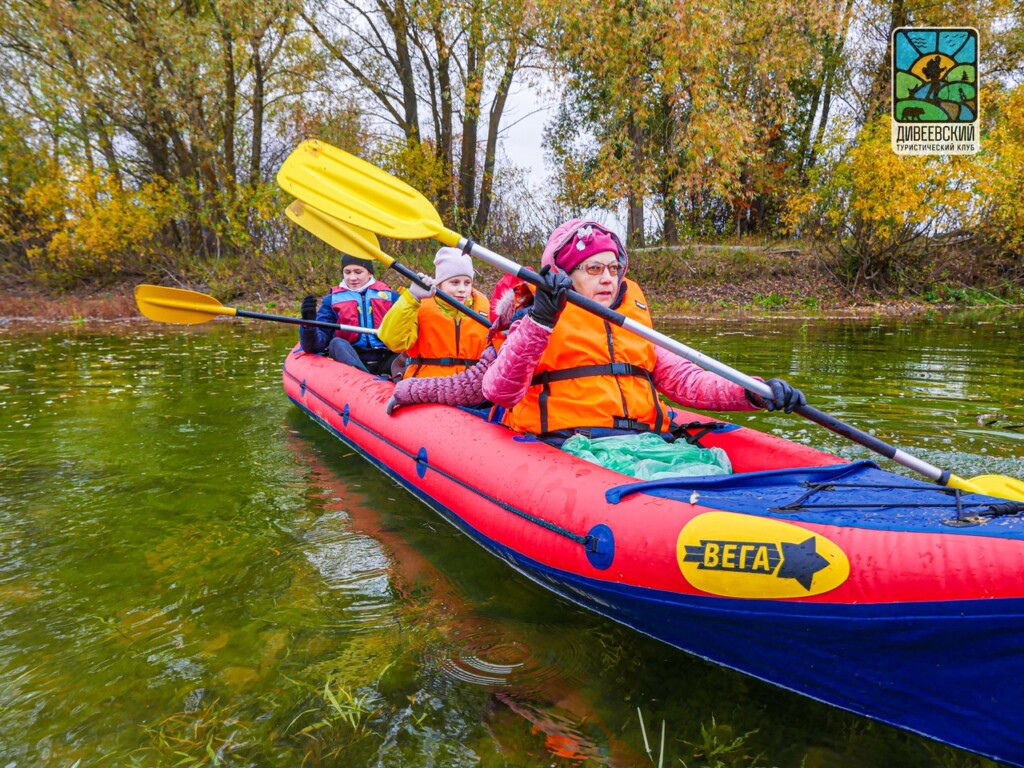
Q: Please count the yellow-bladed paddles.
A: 3